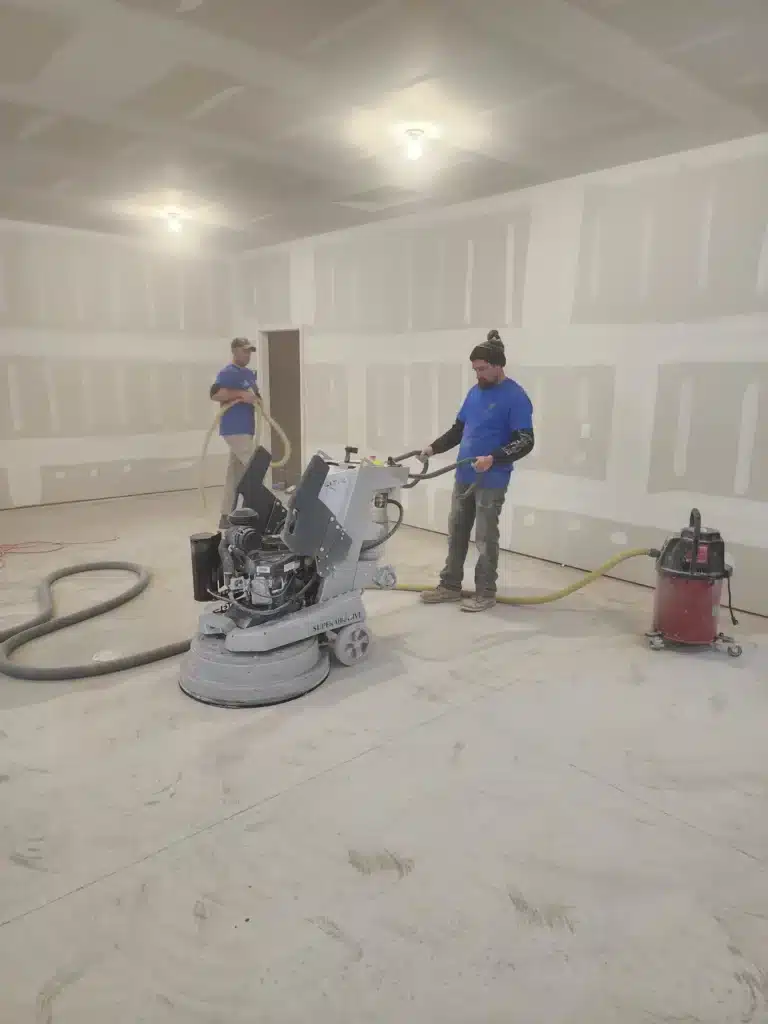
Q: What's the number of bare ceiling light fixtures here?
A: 2